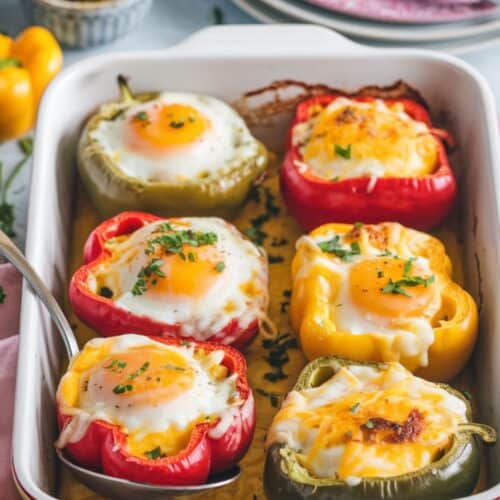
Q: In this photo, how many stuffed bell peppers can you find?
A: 6